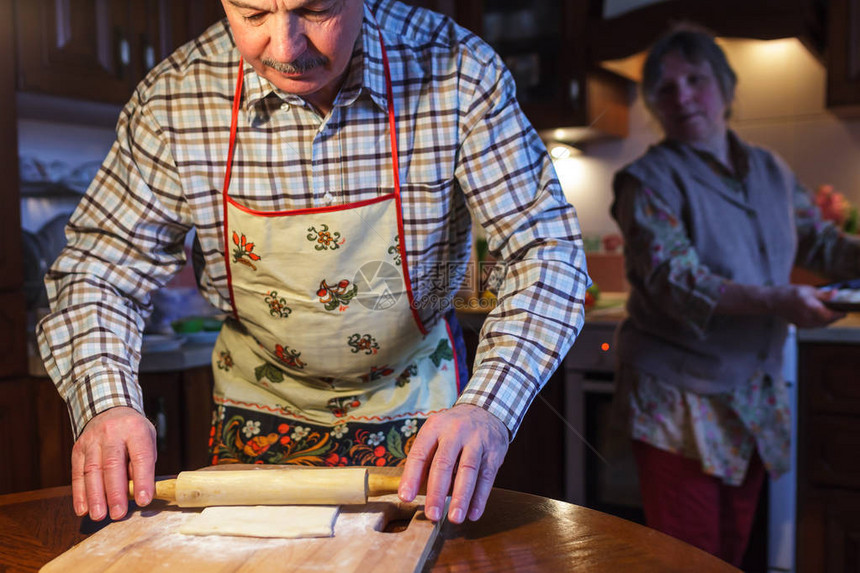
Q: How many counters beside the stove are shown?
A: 2